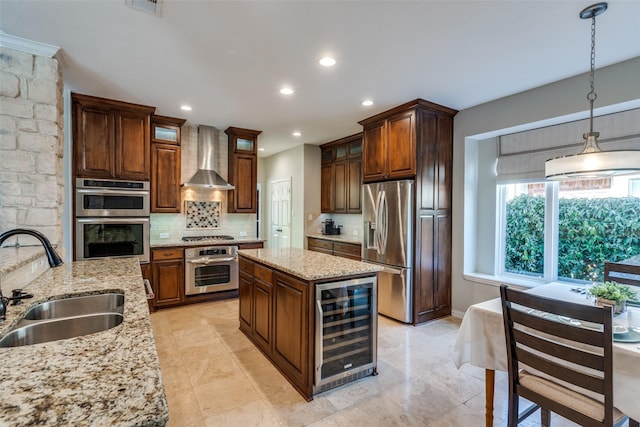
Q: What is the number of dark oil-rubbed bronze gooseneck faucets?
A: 1